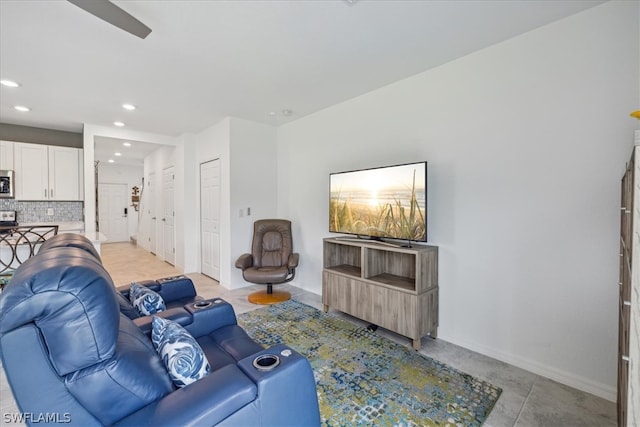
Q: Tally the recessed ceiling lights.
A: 7